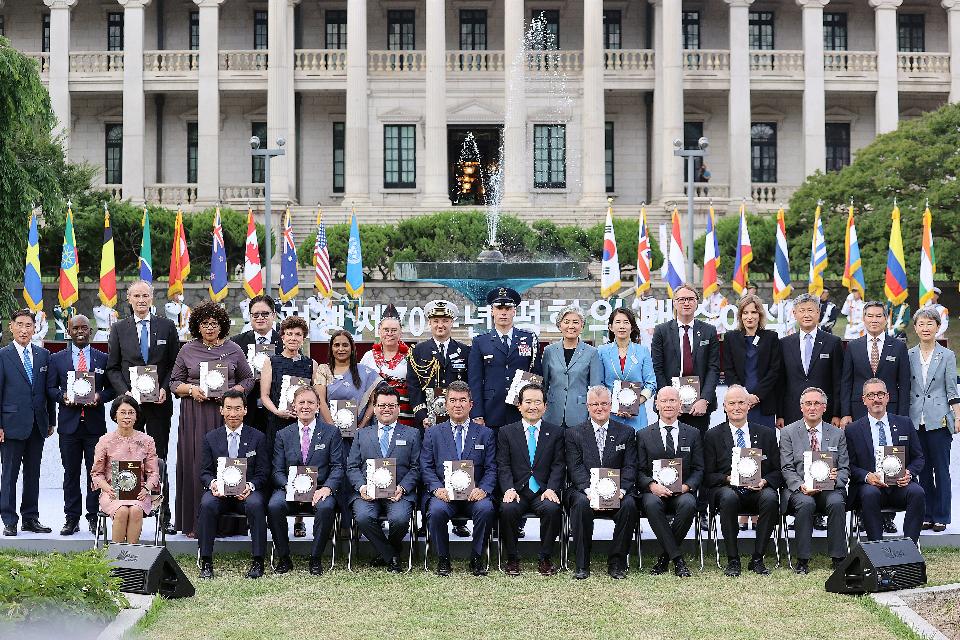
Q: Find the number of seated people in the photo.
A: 11